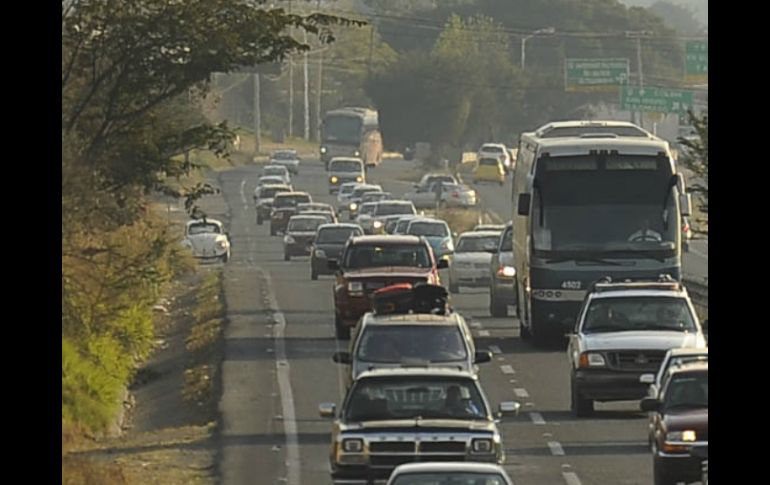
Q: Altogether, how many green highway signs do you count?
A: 3